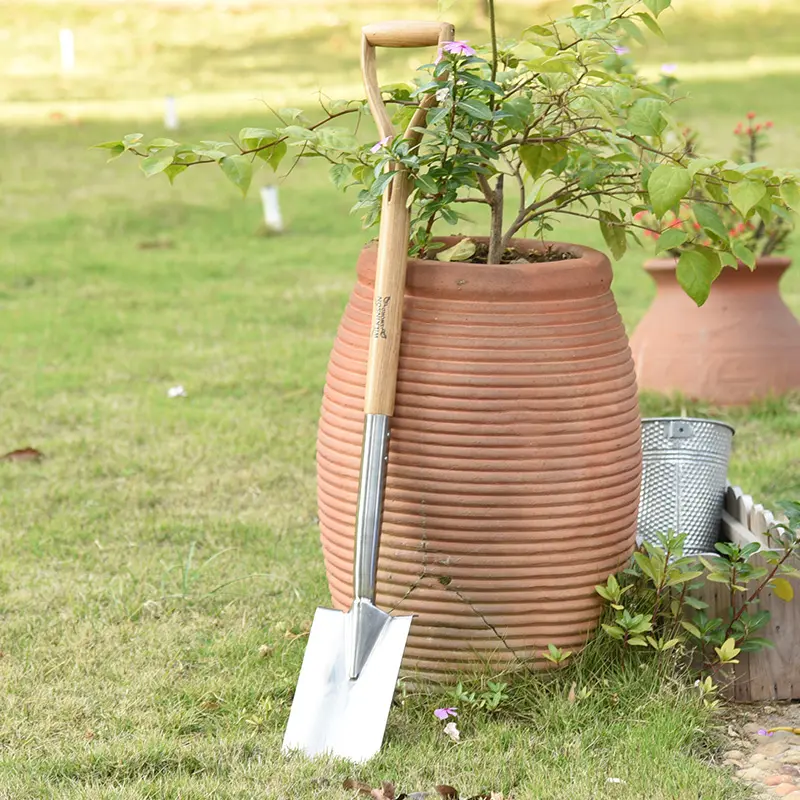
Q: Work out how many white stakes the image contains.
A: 3